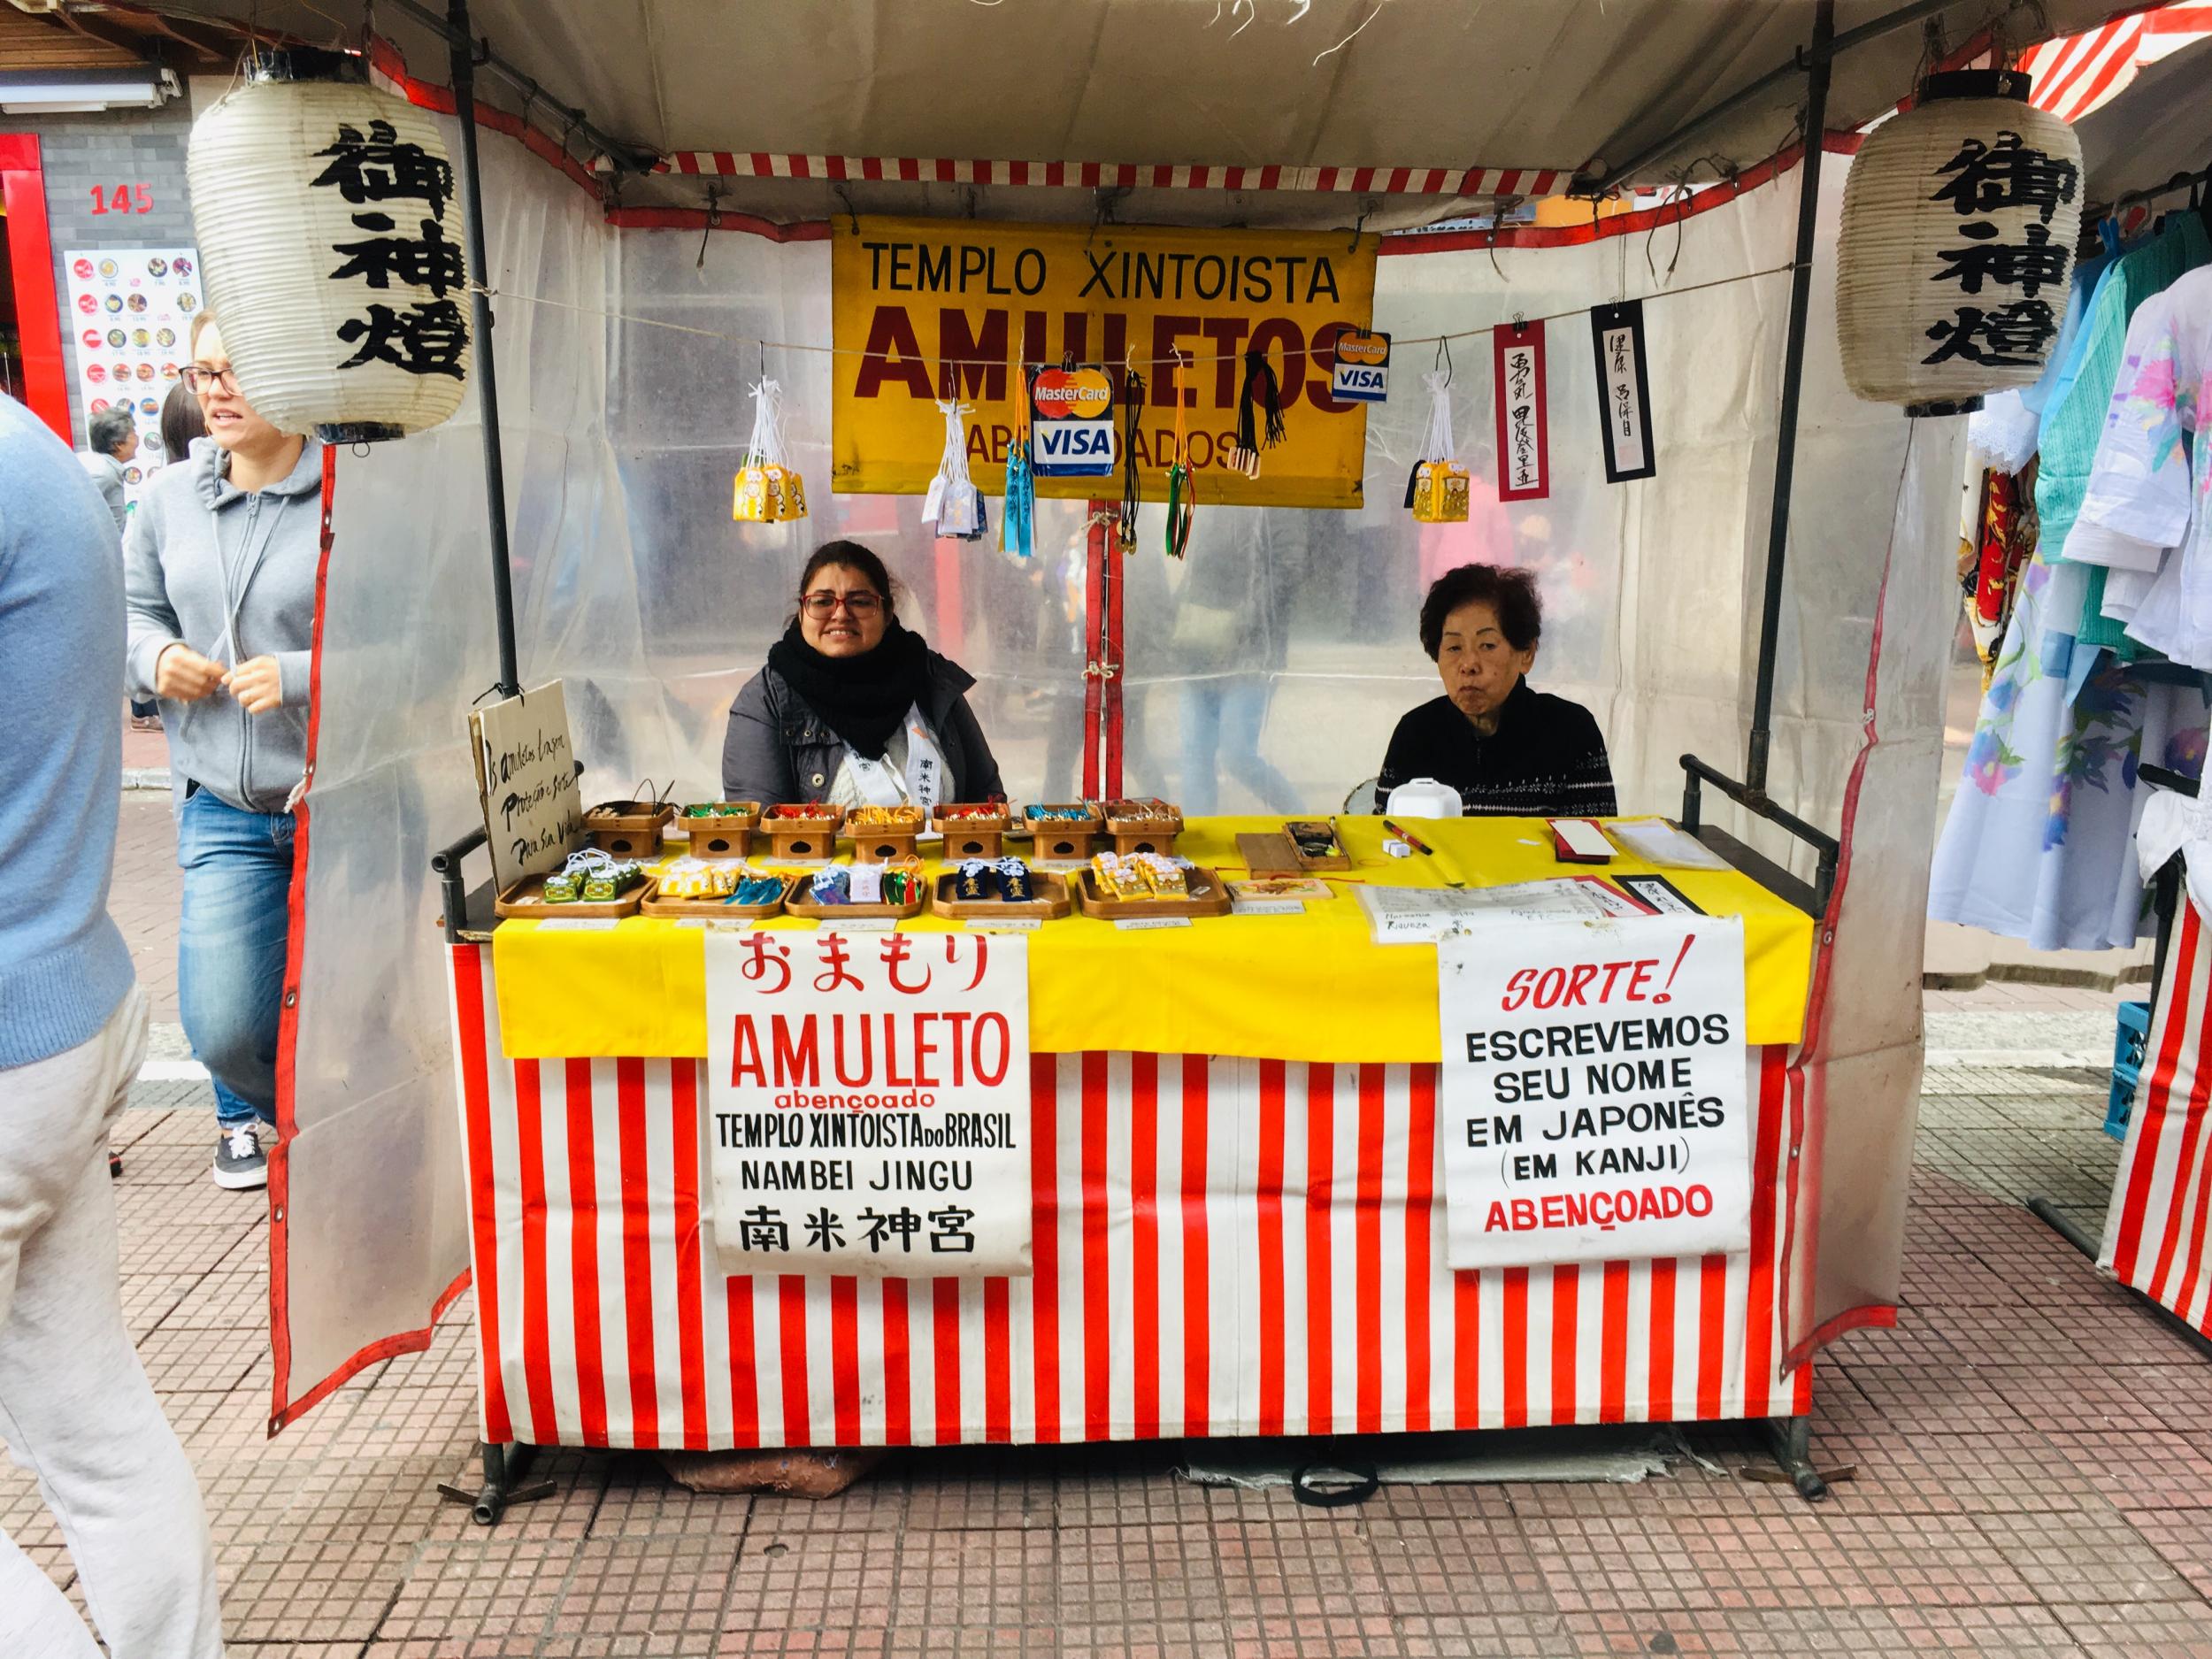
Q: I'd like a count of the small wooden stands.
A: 7